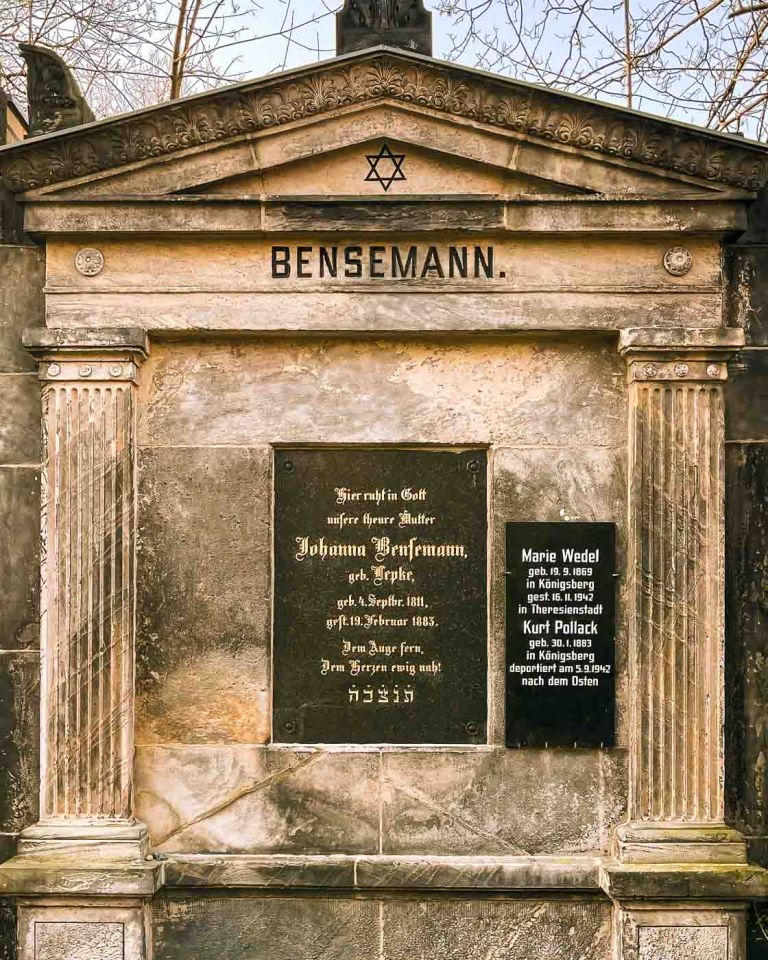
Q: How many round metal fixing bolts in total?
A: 4